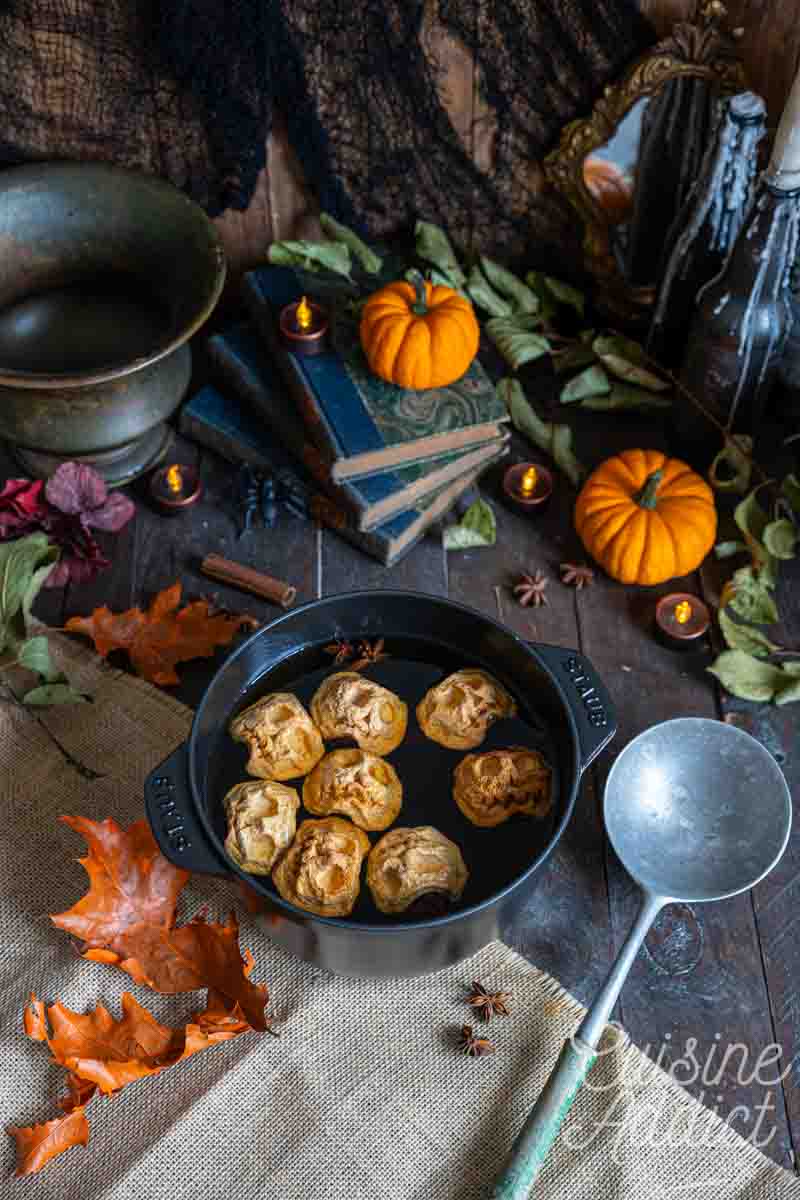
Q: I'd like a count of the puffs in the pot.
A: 8